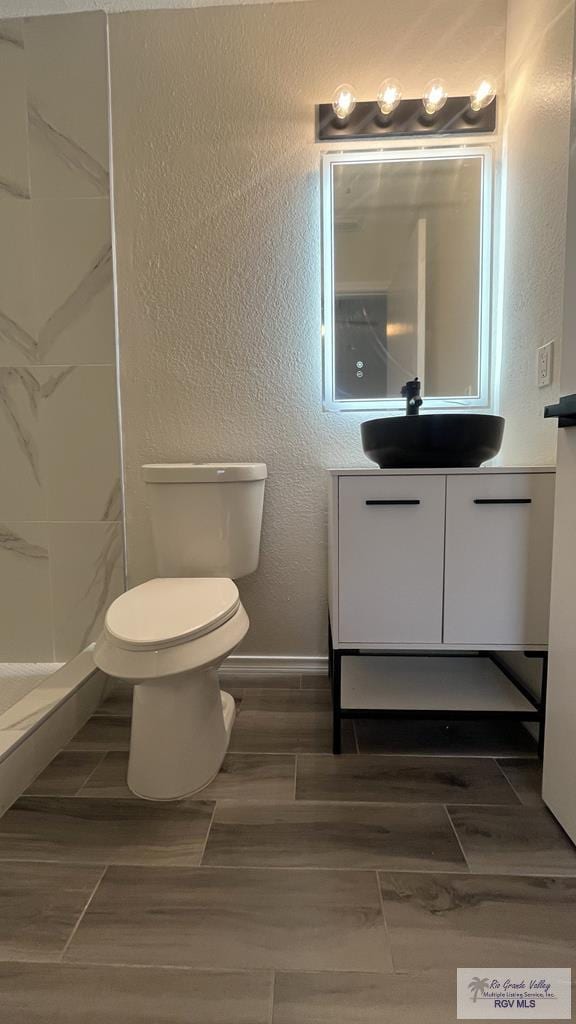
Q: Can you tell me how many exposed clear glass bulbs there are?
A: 4